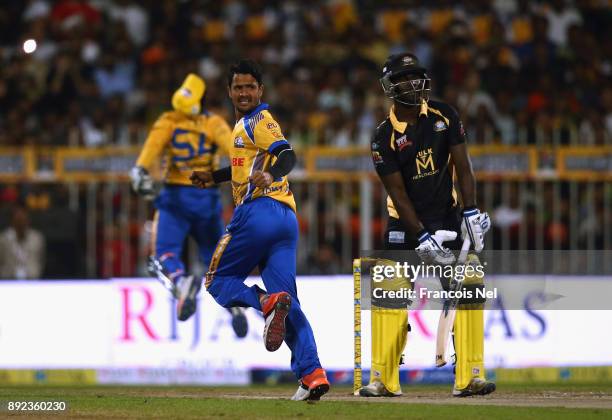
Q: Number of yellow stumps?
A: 1